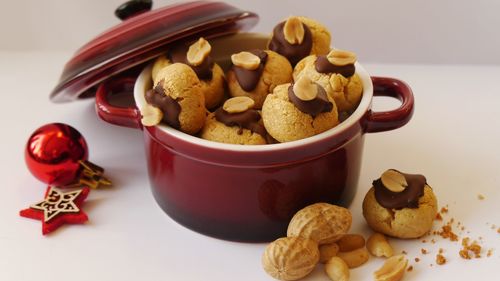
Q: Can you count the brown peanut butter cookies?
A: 8